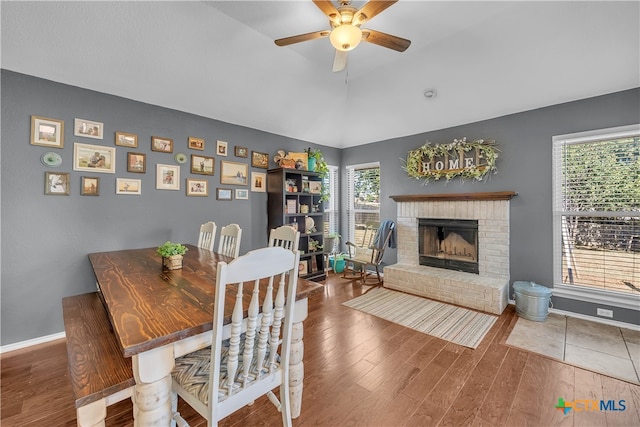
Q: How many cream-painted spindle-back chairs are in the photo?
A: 4